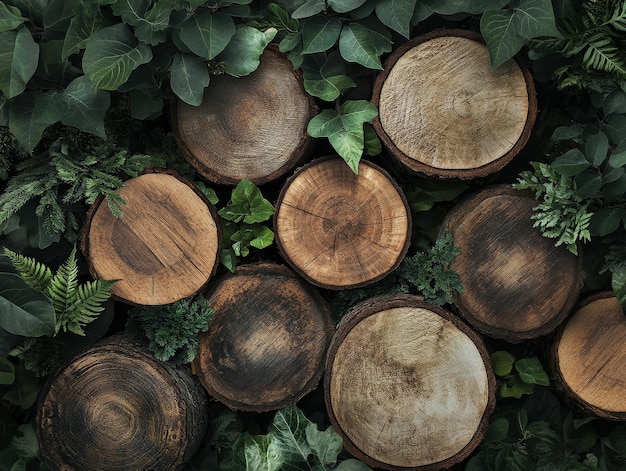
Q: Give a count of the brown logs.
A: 9